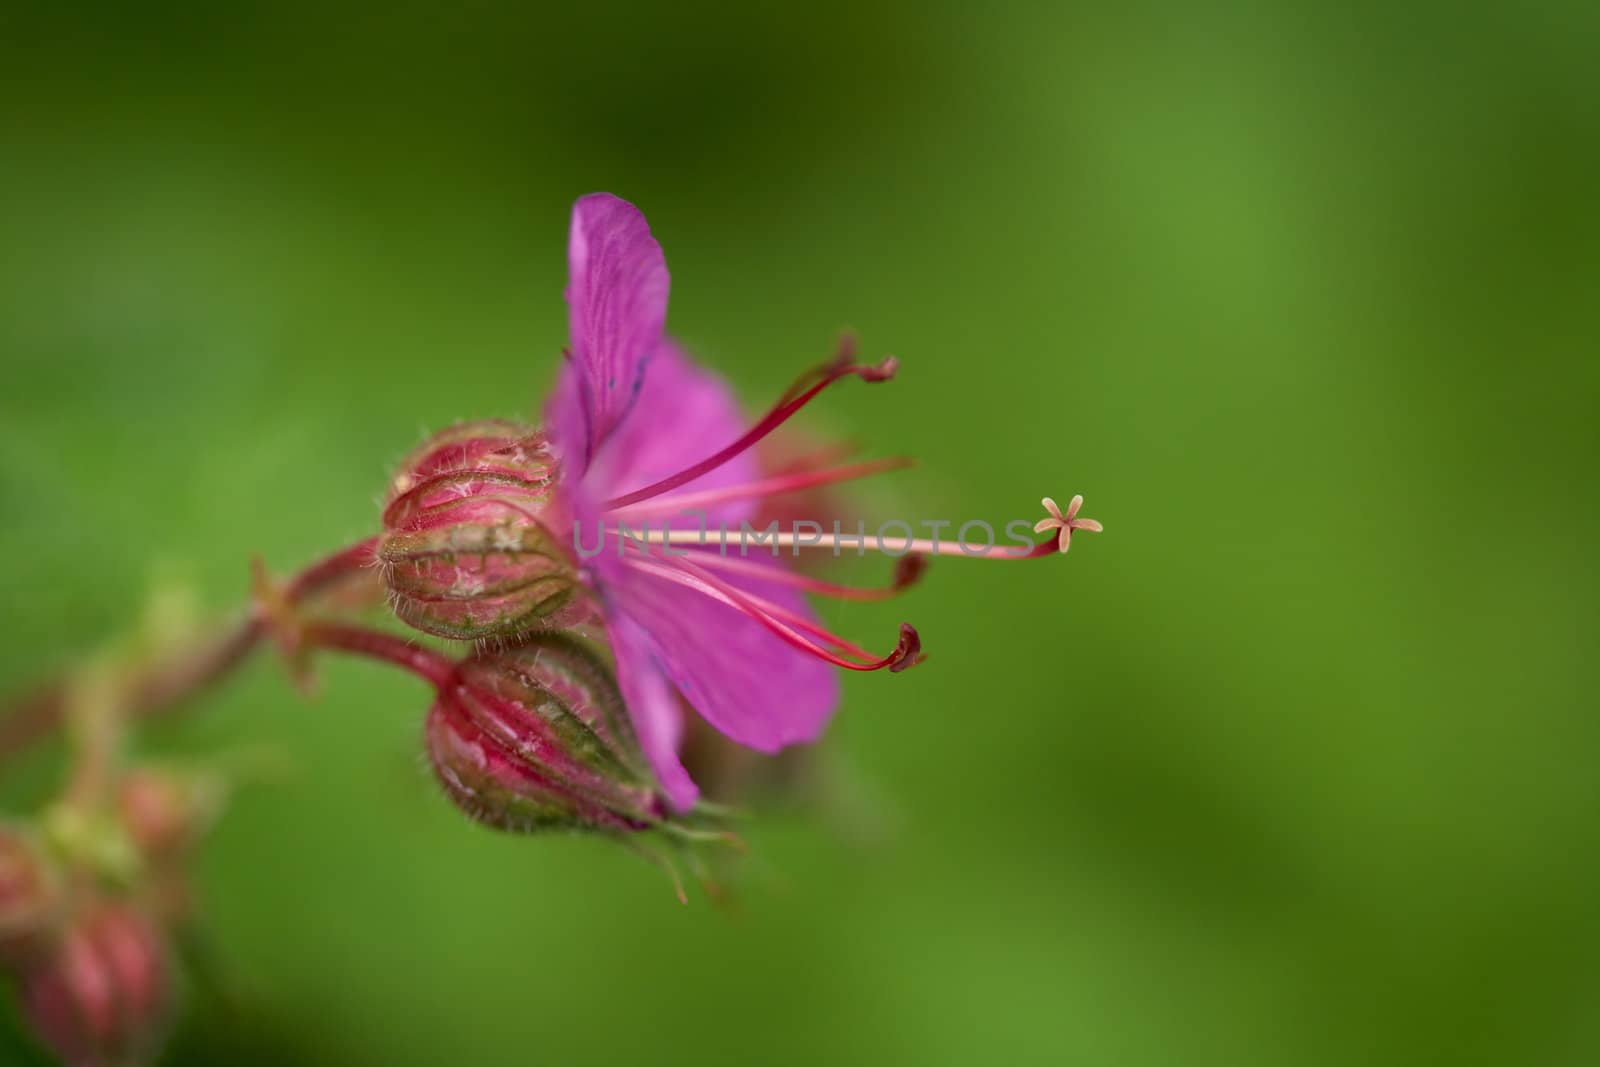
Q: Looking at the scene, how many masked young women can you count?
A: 0